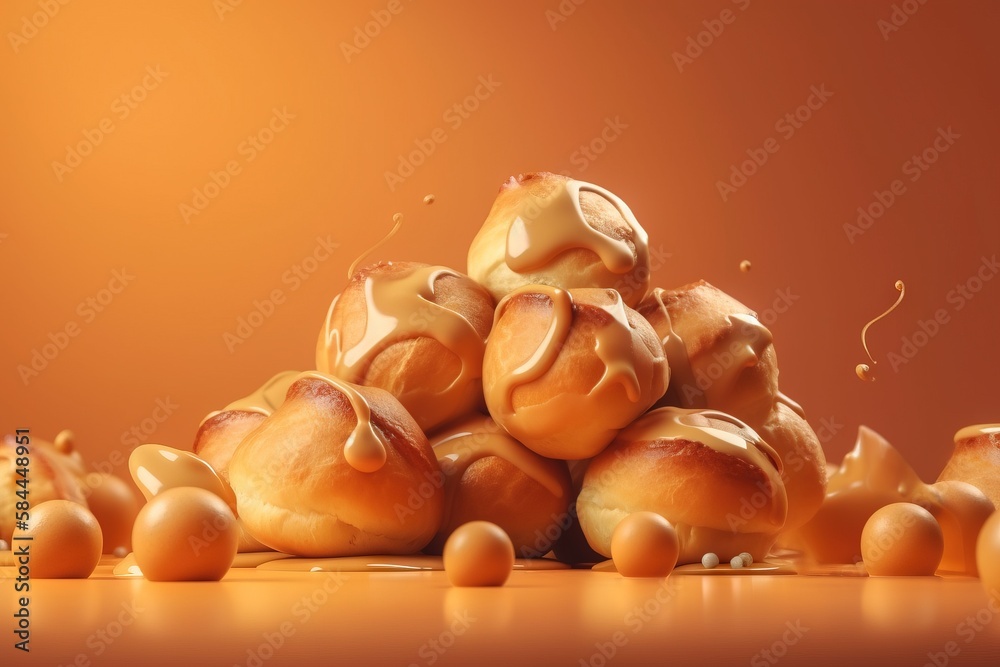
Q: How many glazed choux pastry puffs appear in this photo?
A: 11